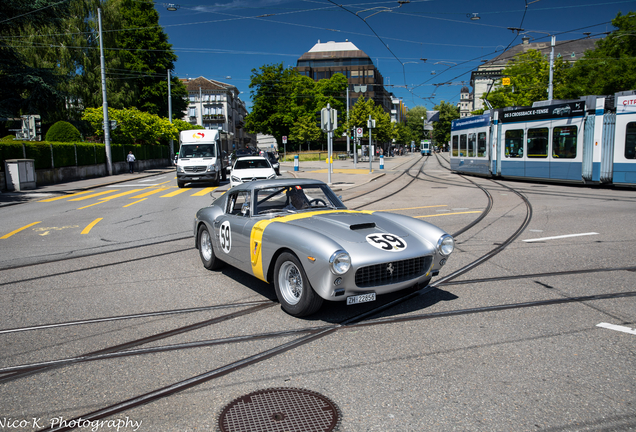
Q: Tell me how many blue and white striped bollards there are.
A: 2